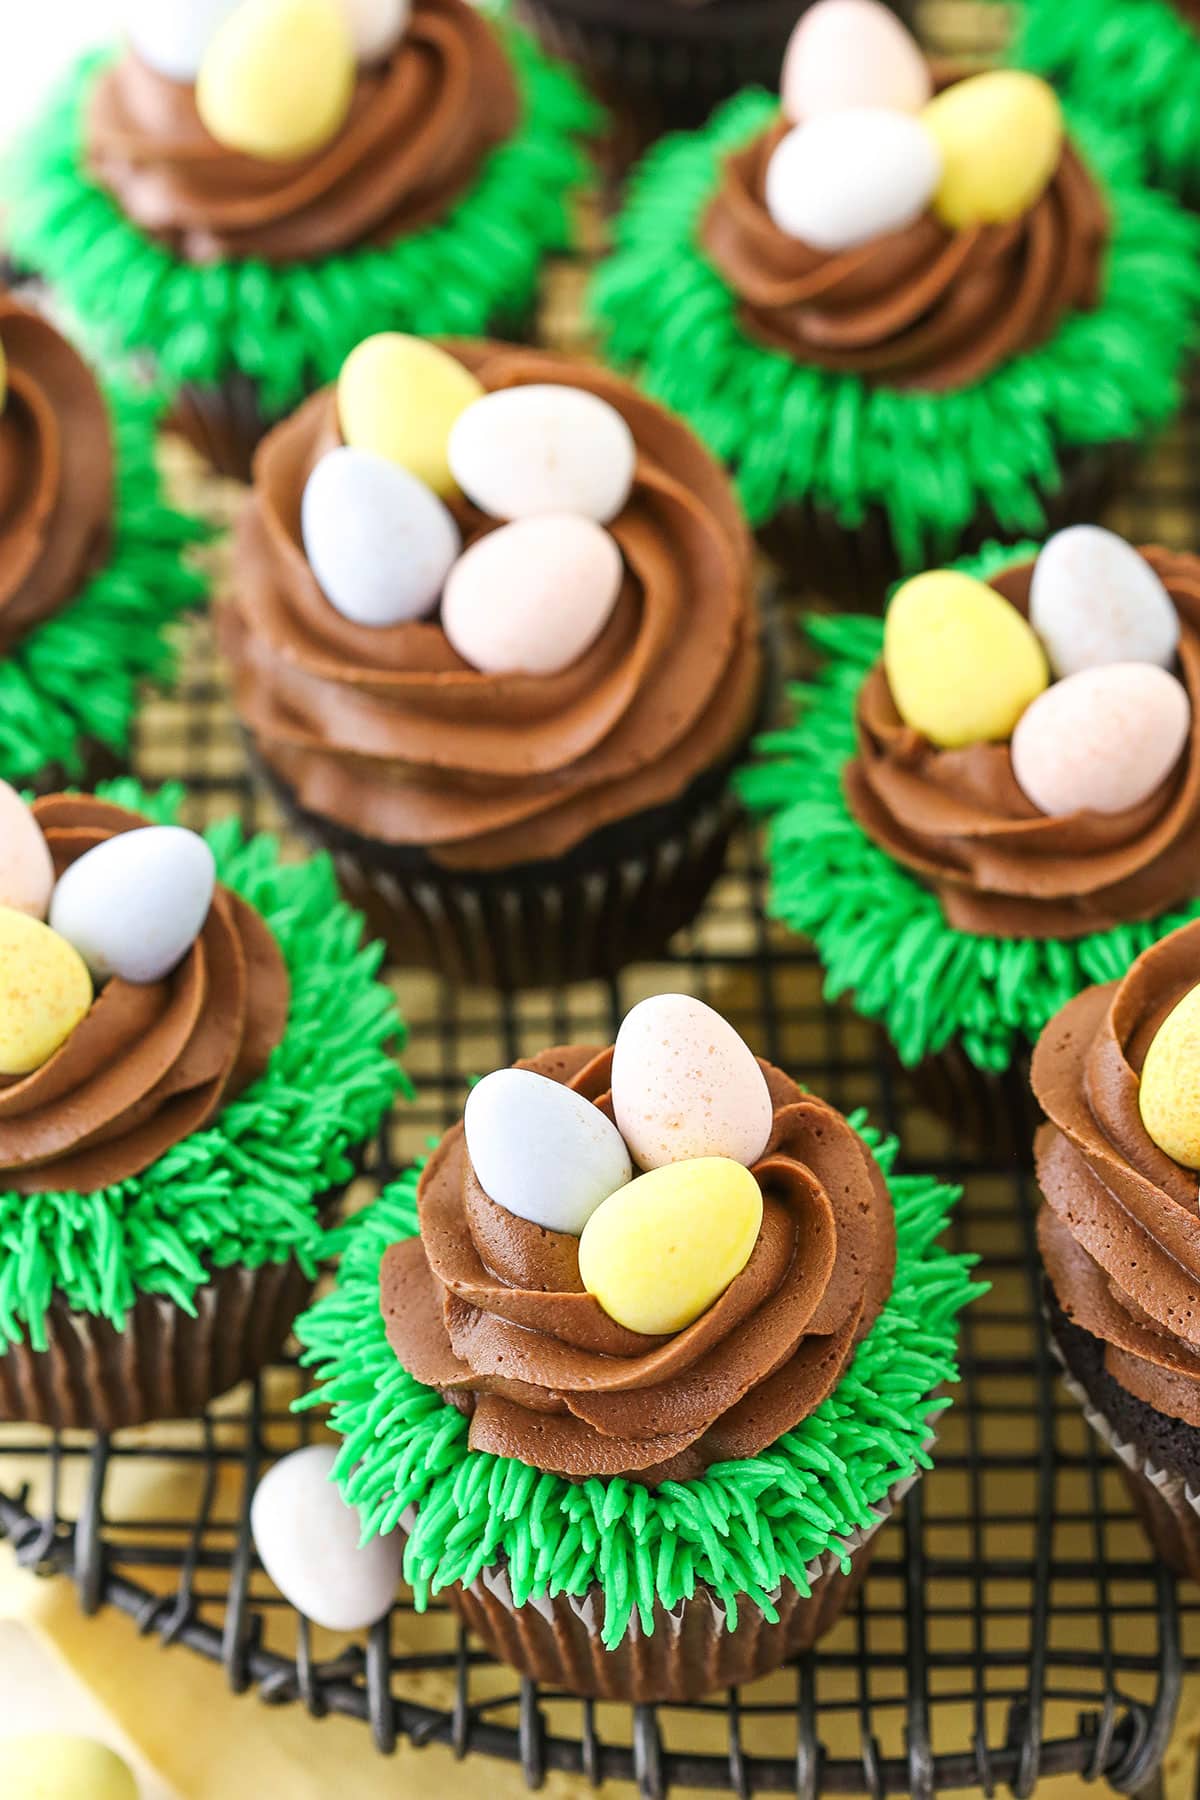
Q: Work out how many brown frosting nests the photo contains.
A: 8